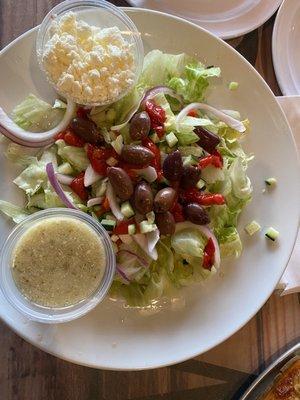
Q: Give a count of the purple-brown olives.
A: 11